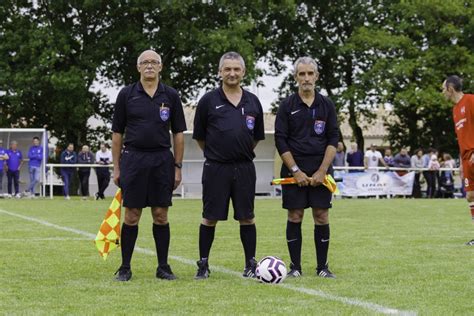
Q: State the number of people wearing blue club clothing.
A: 3